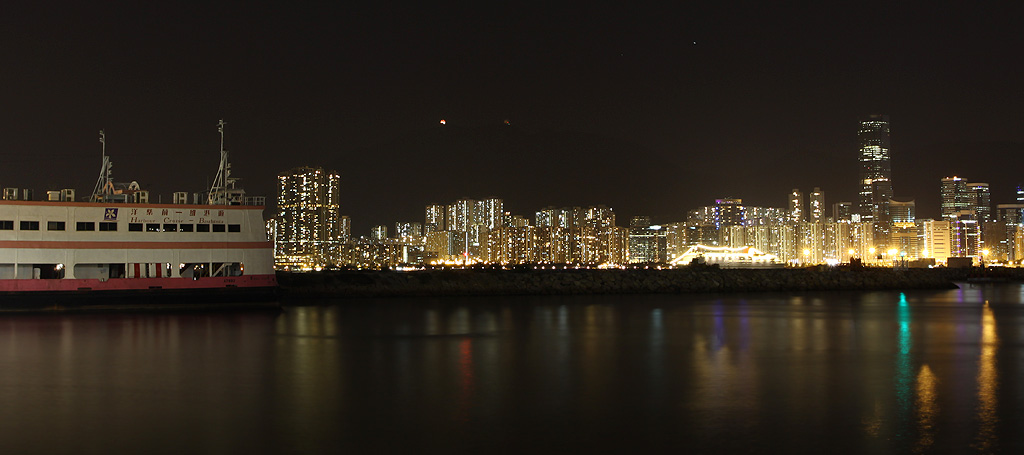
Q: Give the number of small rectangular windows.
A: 12